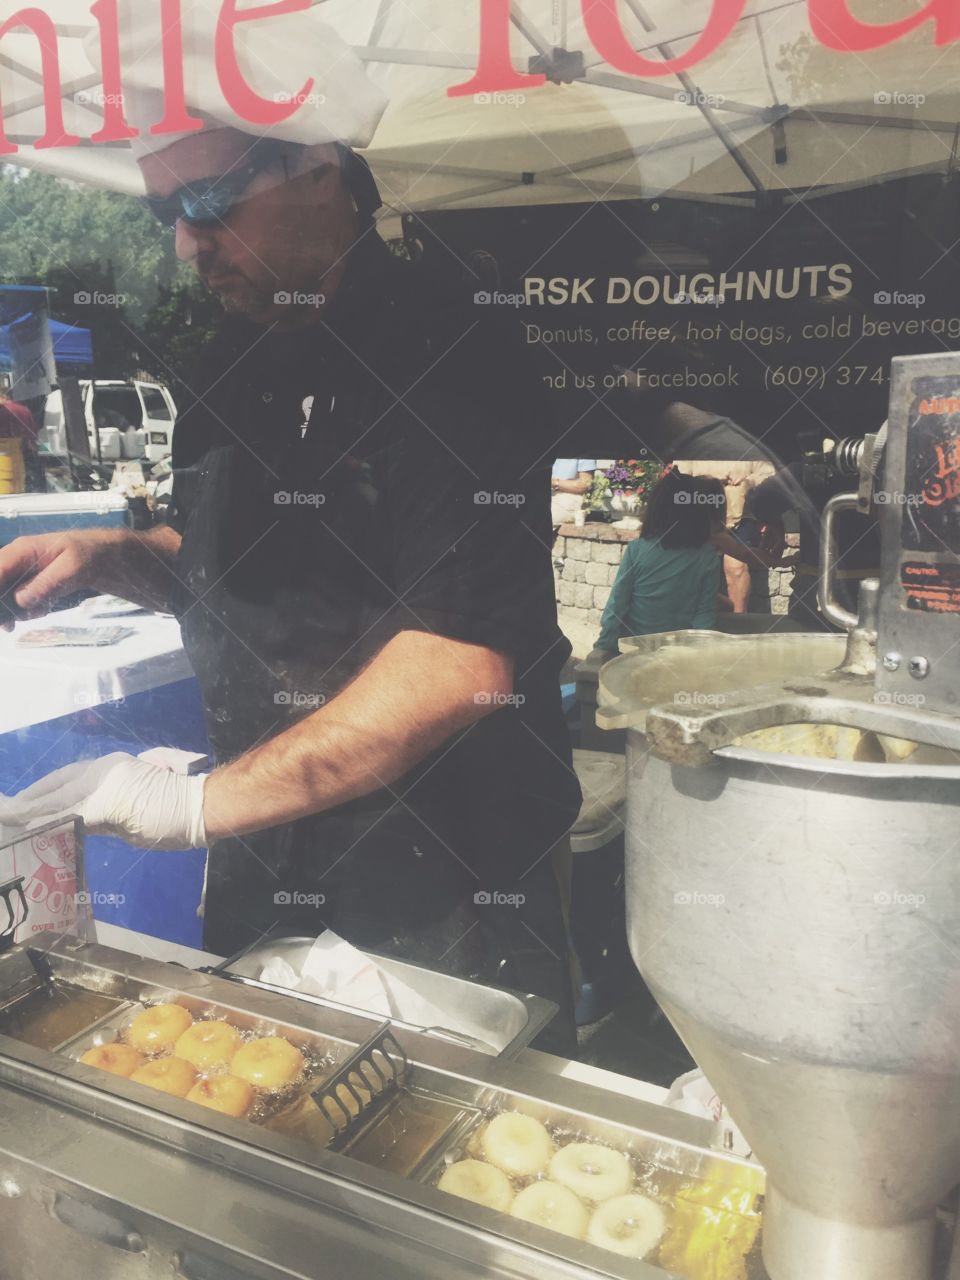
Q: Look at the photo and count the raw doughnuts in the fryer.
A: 5